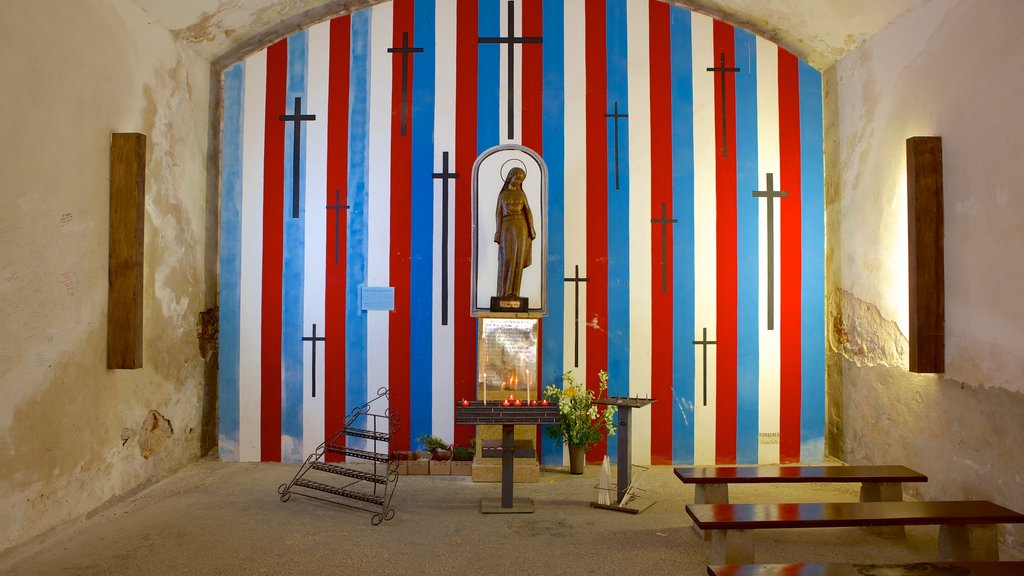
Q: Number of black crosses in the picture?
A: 12